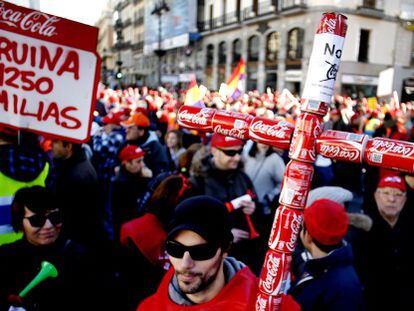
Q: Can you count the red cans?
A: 12